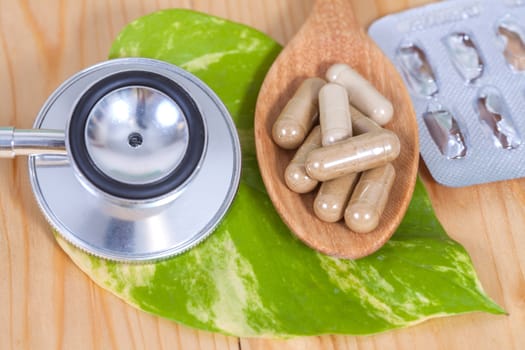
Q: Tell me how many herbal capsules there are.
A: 8